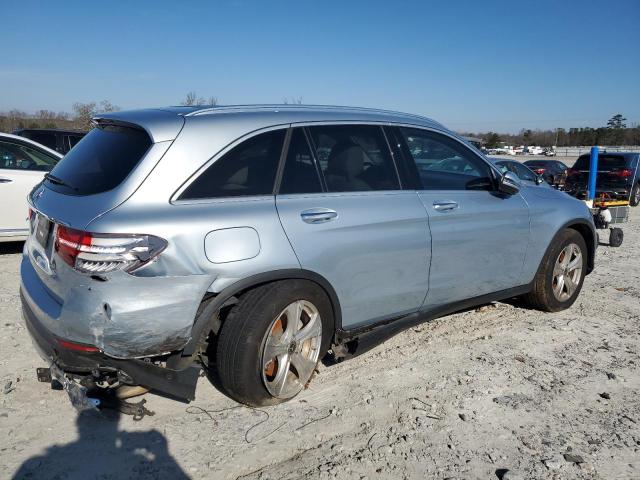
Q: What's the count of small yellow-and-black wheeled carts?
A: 1